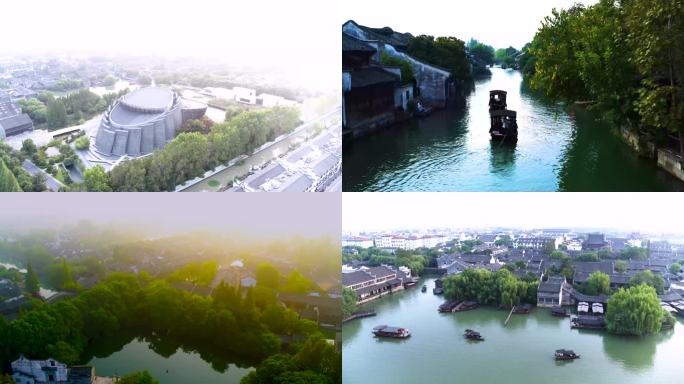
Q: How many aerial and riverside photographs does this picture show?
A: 4